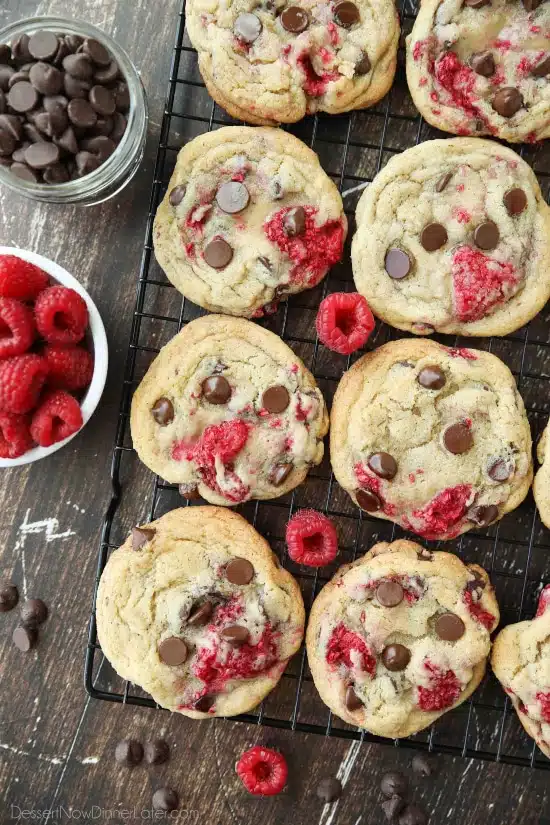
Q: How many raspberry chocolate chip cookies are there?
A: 10